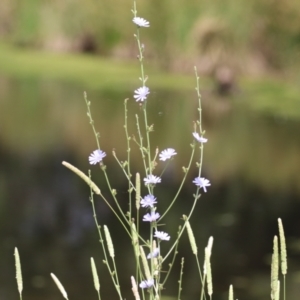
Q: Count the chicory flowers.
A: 12